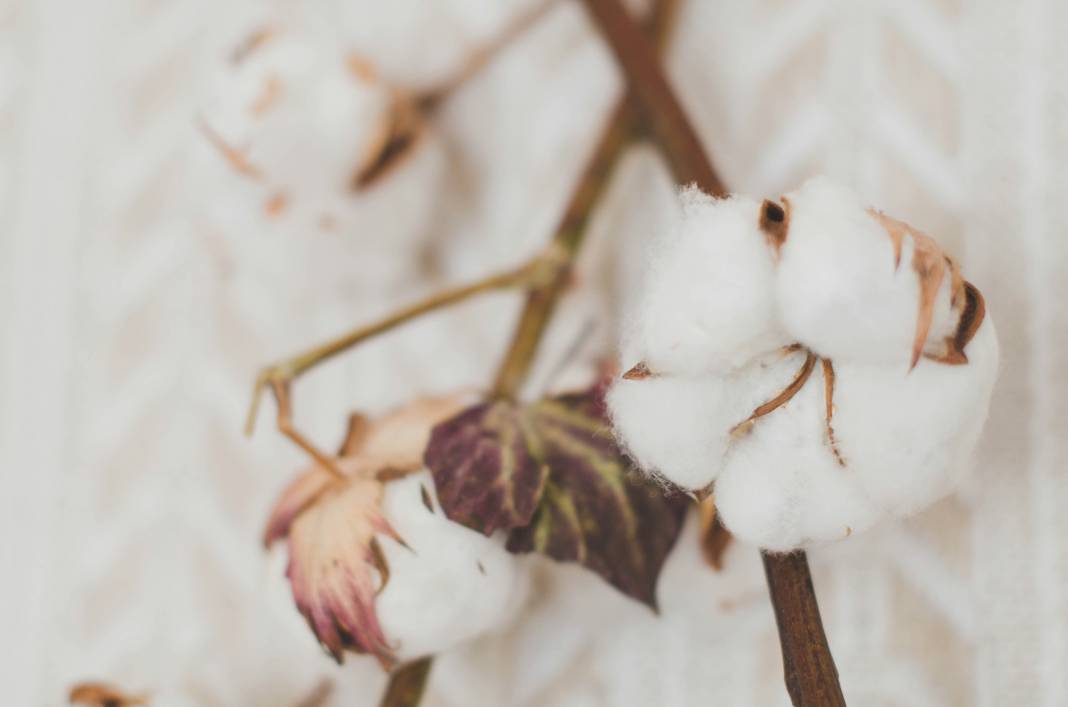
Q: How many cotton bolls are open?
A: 3